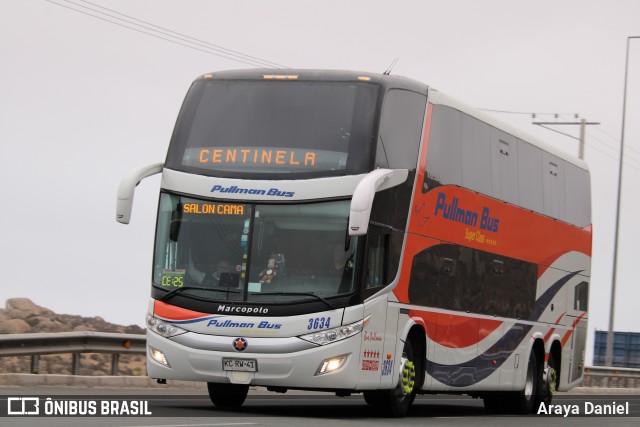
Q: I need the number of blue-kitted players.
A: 0